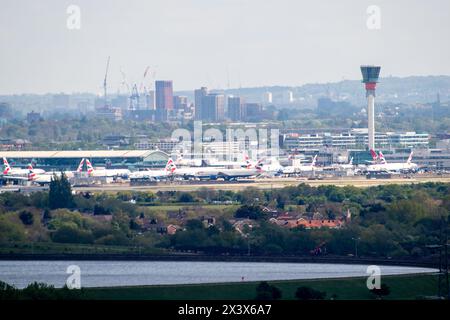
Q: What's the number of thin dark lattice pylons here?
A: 1